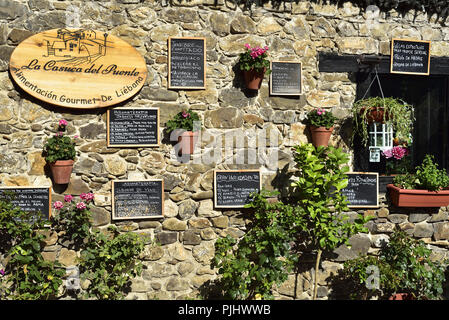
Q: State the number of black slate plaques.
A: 8